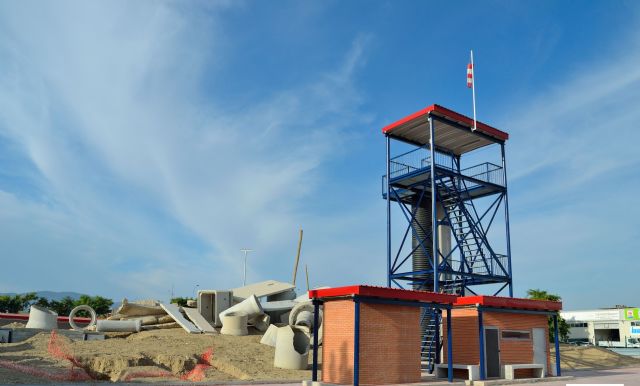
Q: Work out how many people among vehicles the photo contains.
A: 0